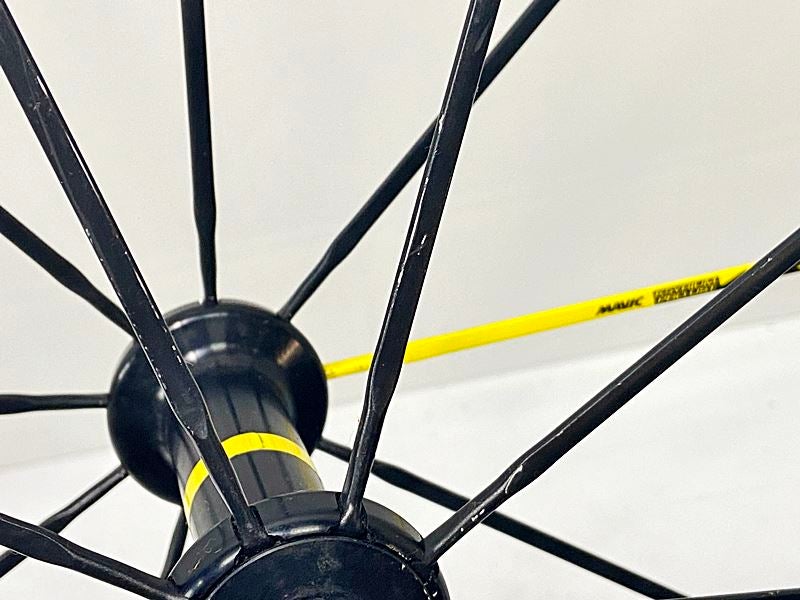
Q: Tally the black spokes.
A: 12